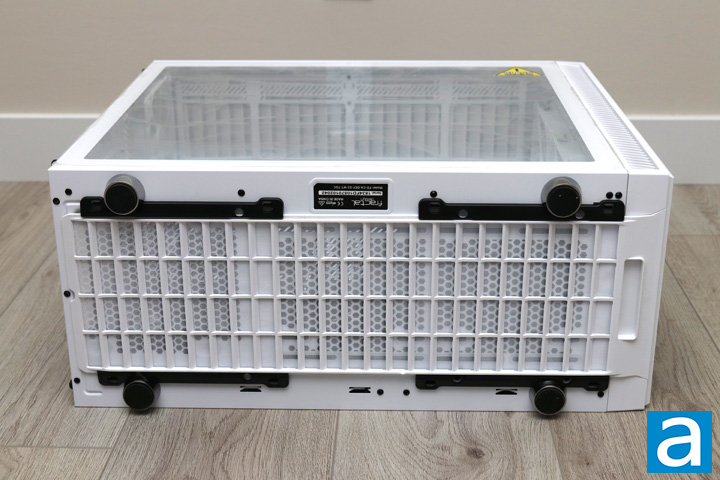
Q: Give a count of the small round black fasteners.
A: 11